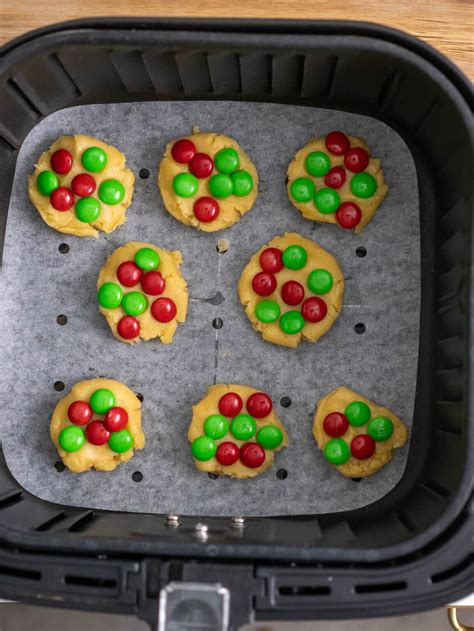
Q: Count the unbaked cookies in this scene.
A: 8